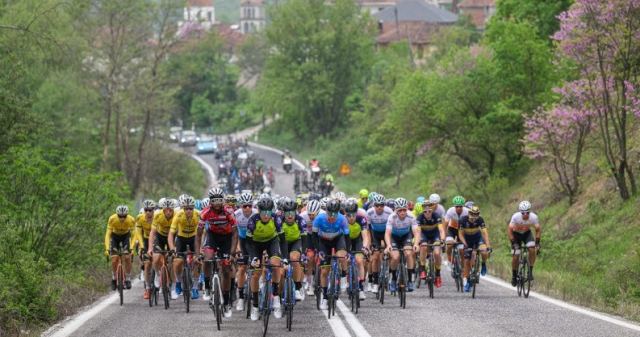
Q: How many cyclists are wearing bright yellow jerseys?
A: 4